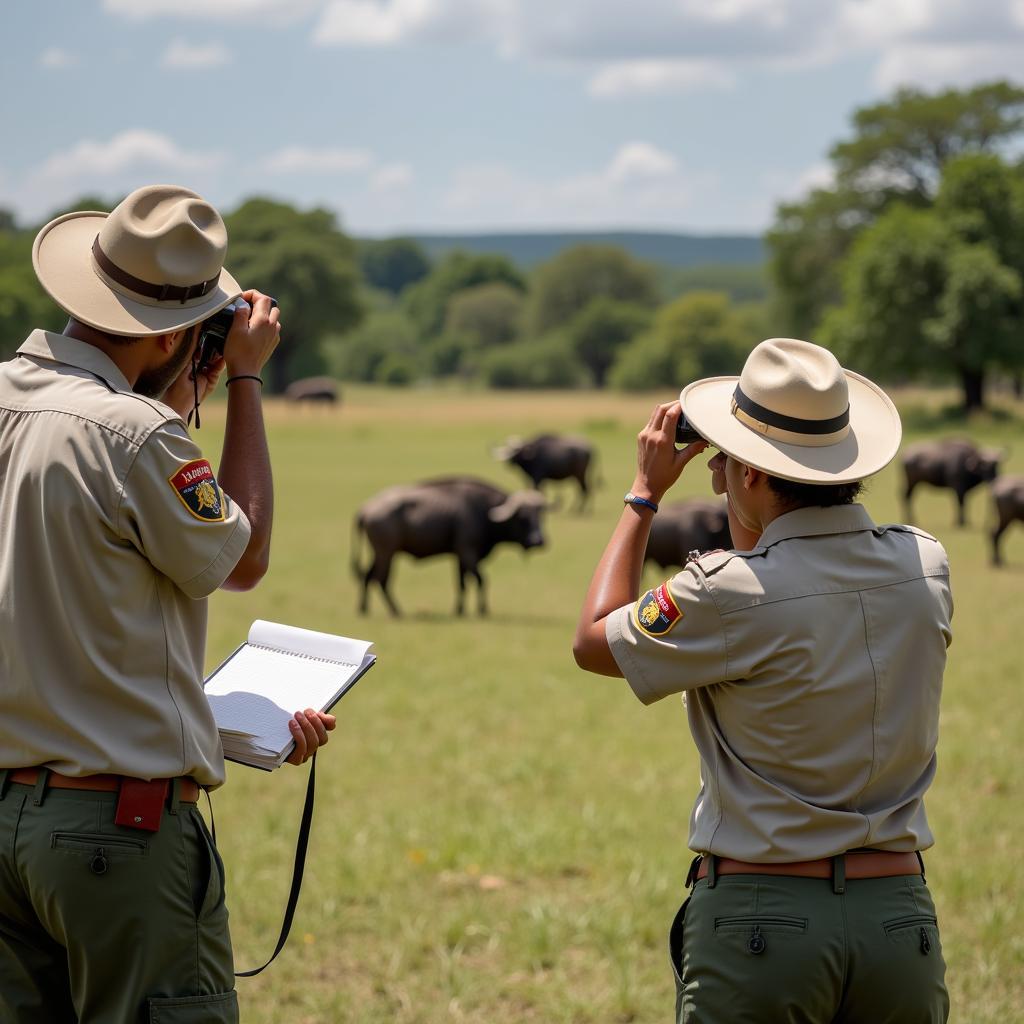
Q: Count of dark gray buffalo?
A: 6